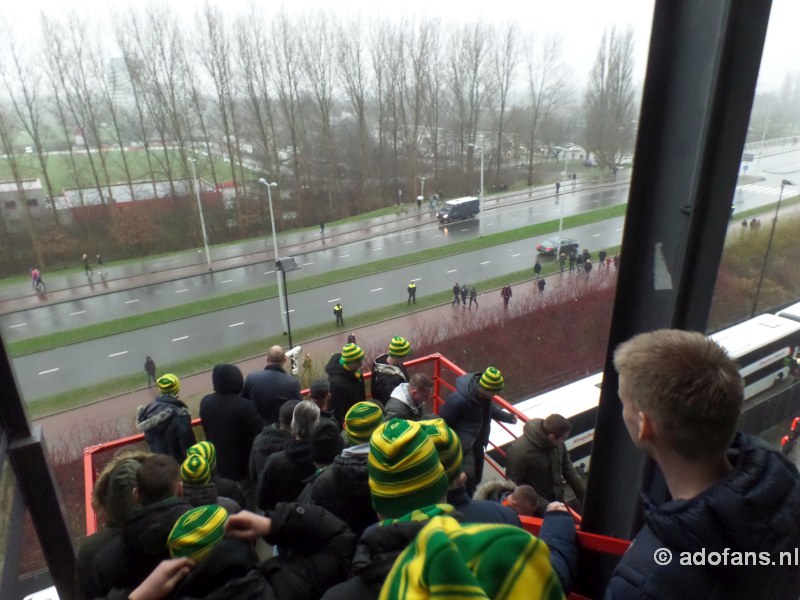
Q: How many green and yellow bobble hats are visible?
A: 11